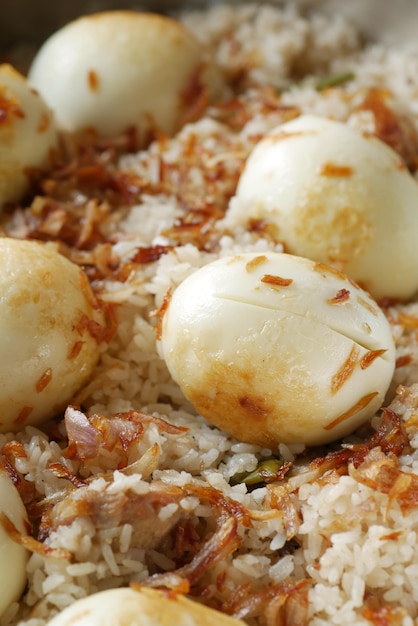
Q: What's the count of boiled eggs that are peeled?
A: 7